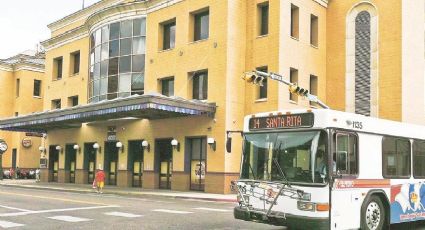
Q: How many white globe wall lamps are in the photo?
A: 8